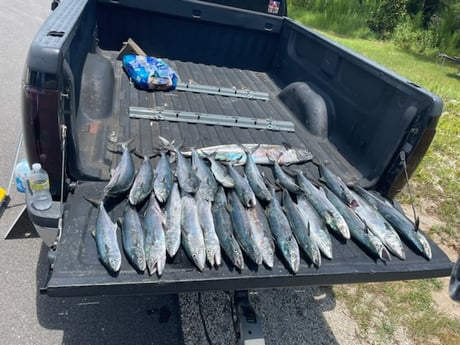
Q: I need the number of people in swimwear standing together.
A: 0